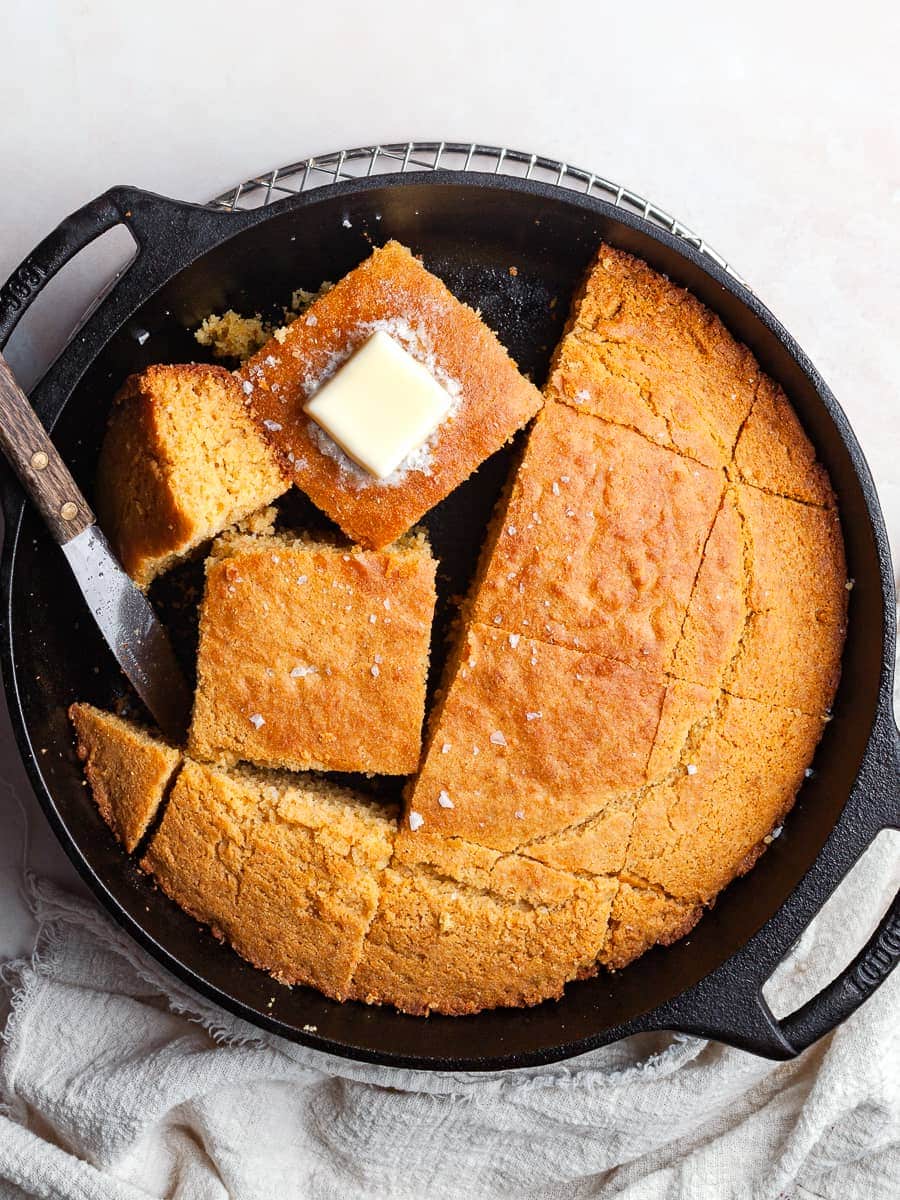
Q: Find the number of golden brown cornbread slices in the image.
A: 13